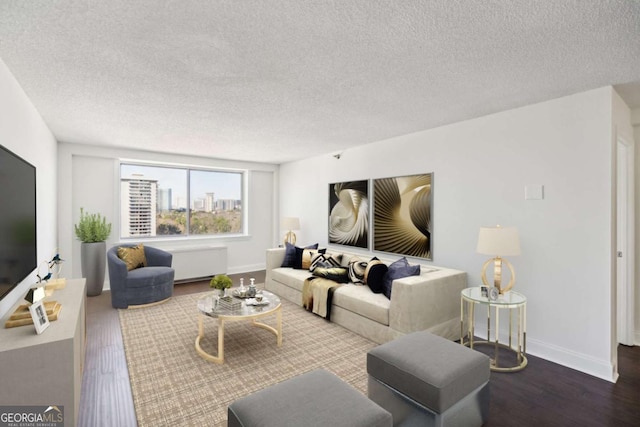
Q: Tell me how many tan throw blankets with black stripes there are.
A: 1